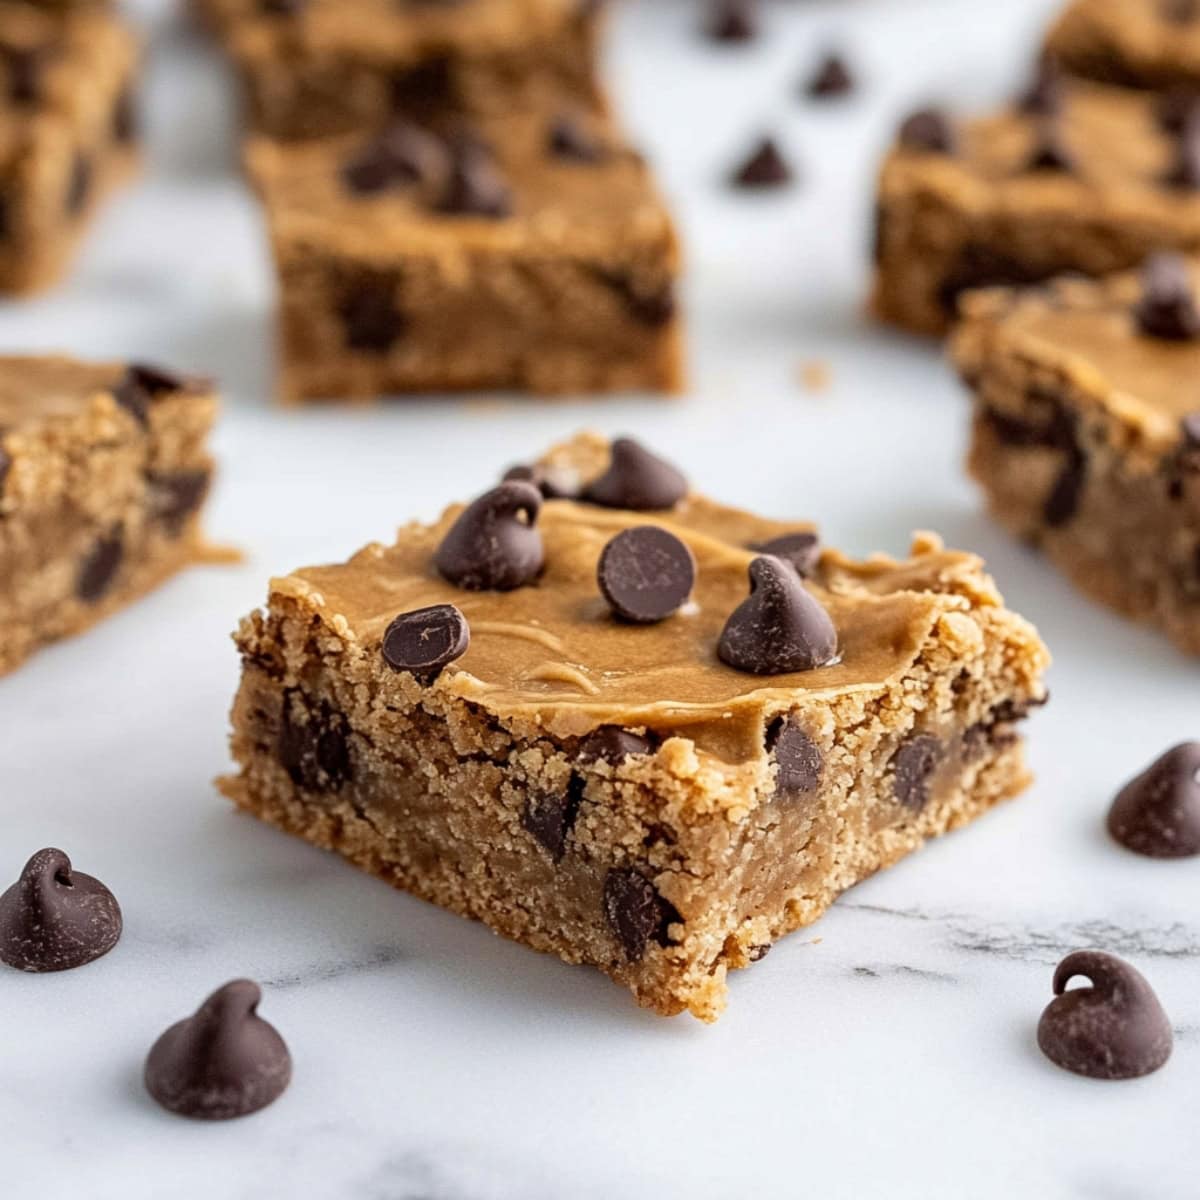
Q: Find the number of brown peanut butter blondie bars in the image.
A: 8